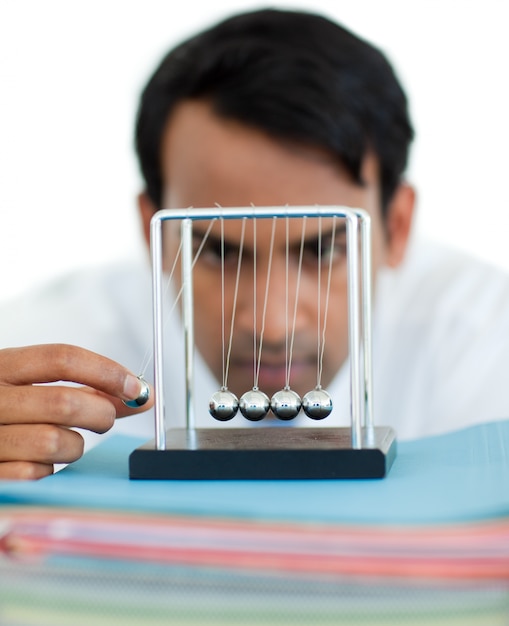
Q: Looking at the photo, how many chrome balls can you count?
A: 5